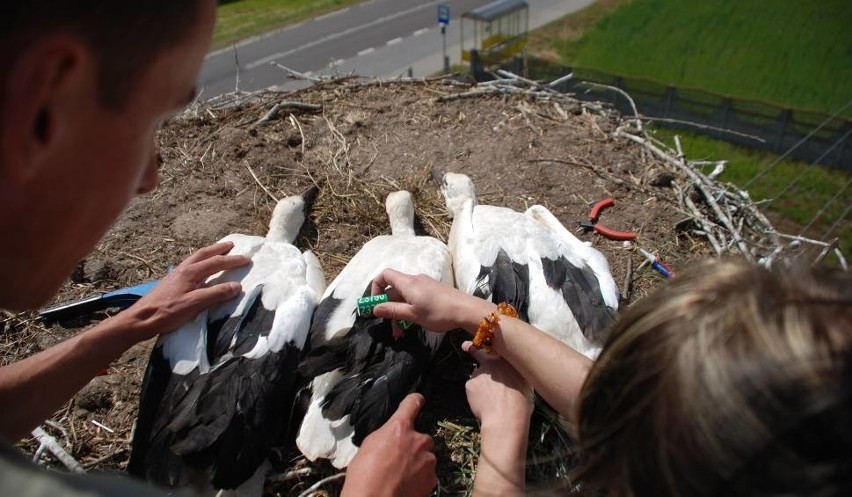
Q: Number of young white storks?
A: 3